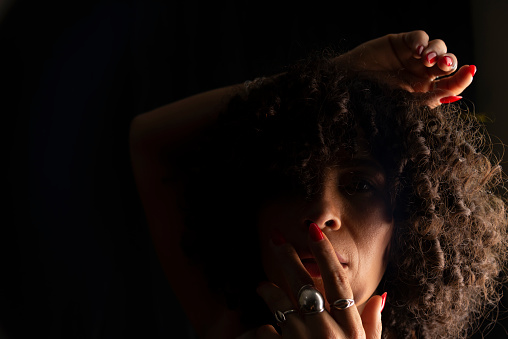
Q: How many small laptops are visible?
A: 0